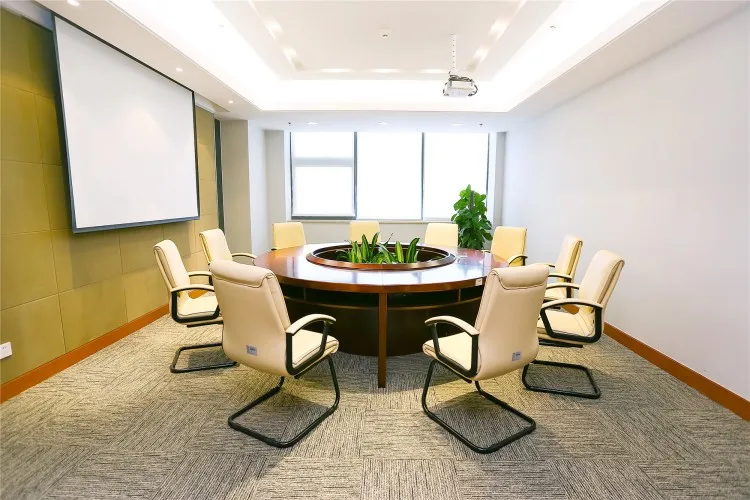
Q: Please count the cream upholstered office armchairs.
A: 10